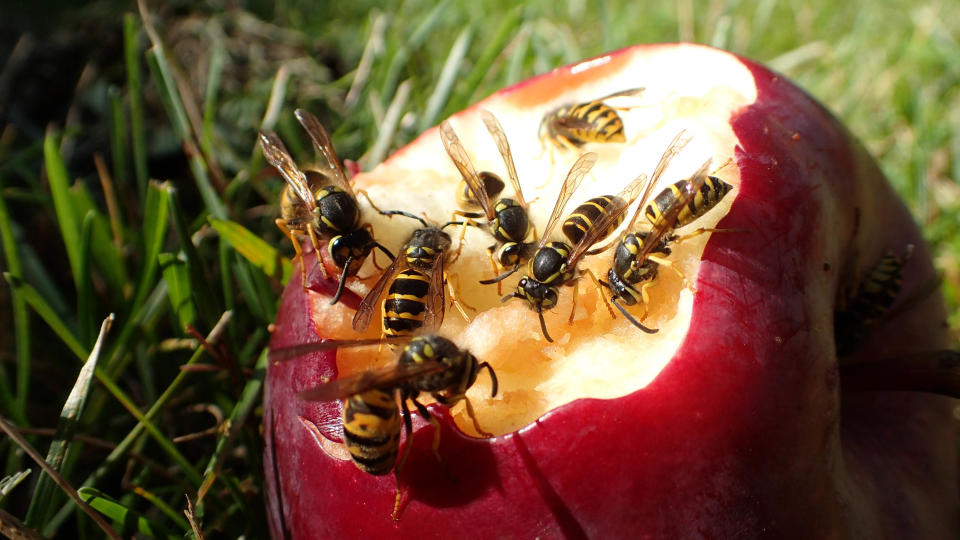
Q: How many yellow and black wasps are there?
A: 8